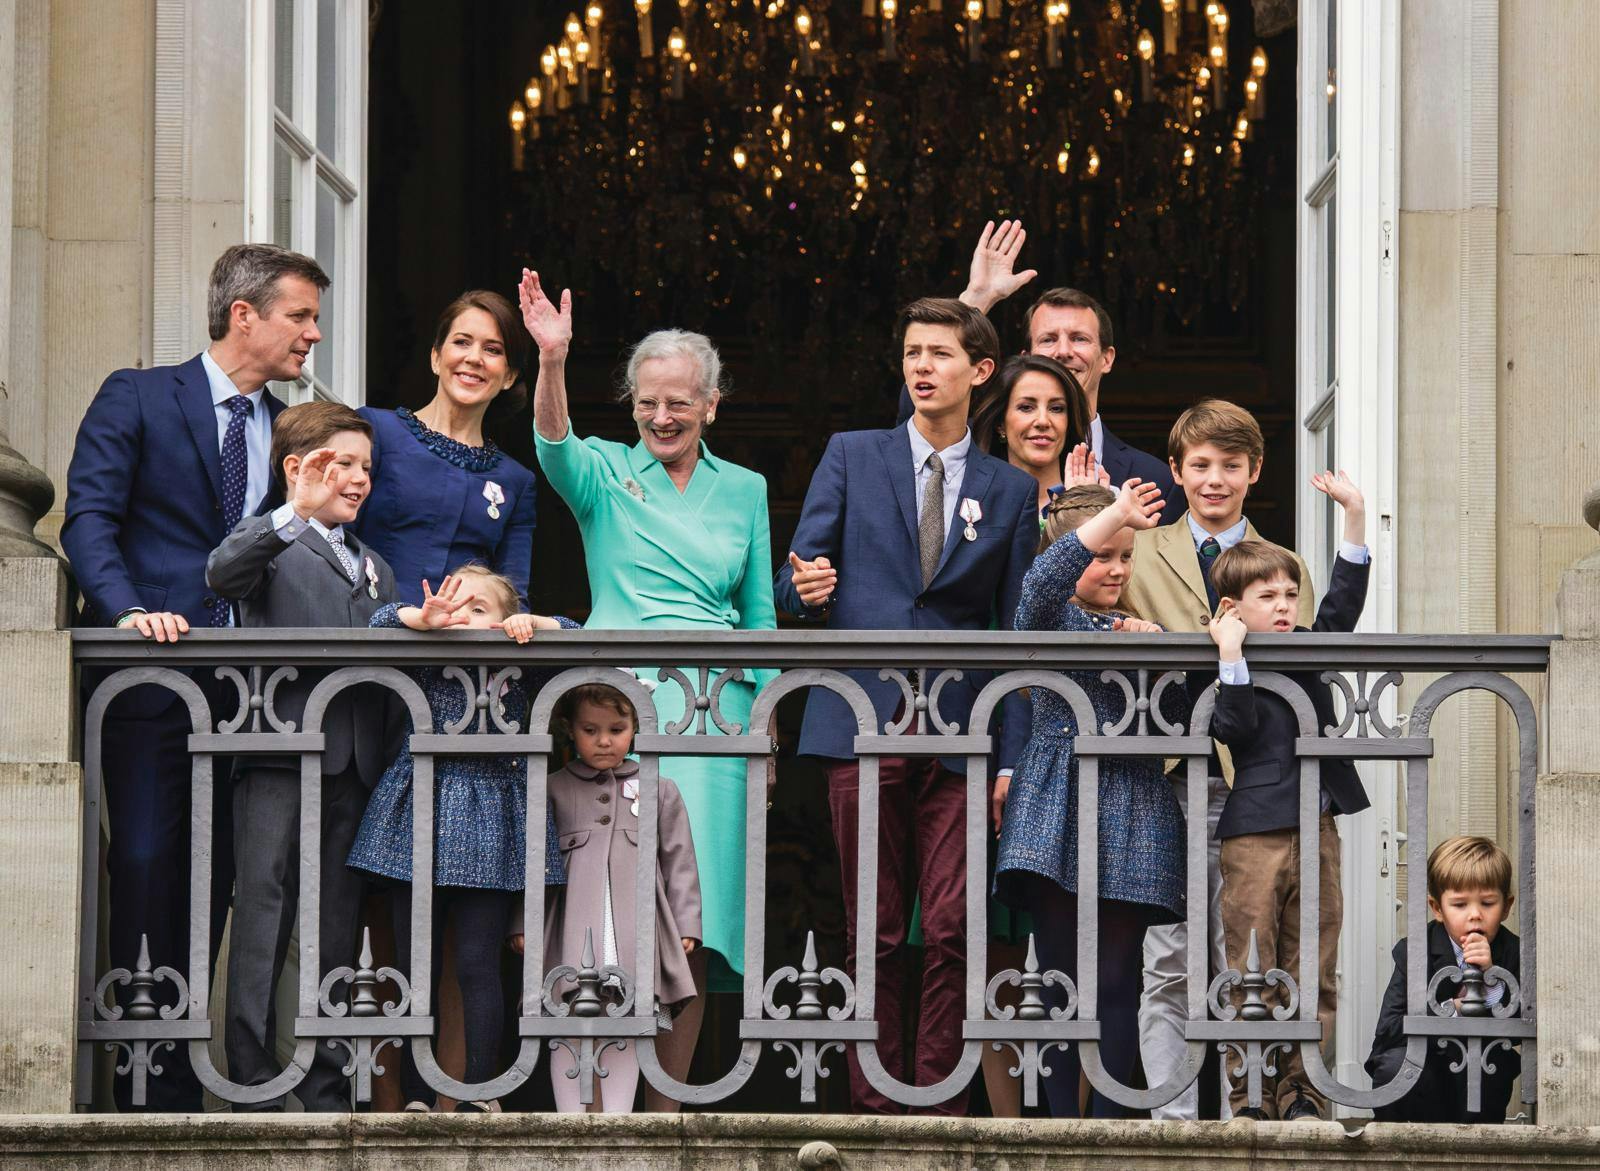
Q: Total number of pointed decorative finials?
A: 7